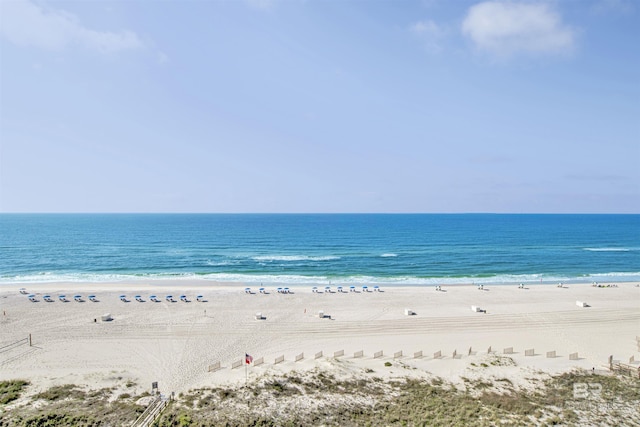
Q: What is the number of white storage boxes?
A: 6